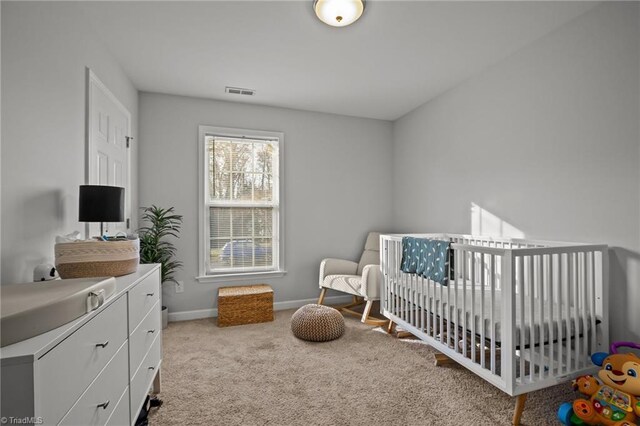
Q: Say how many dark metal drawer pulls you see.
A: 5